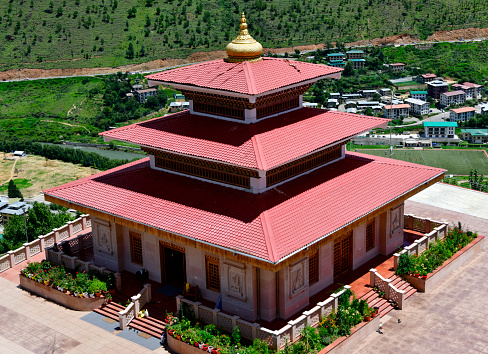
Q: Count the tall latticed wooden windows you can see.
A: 4